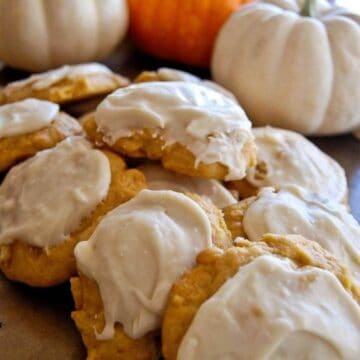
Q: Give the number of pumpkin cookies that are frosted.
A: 10